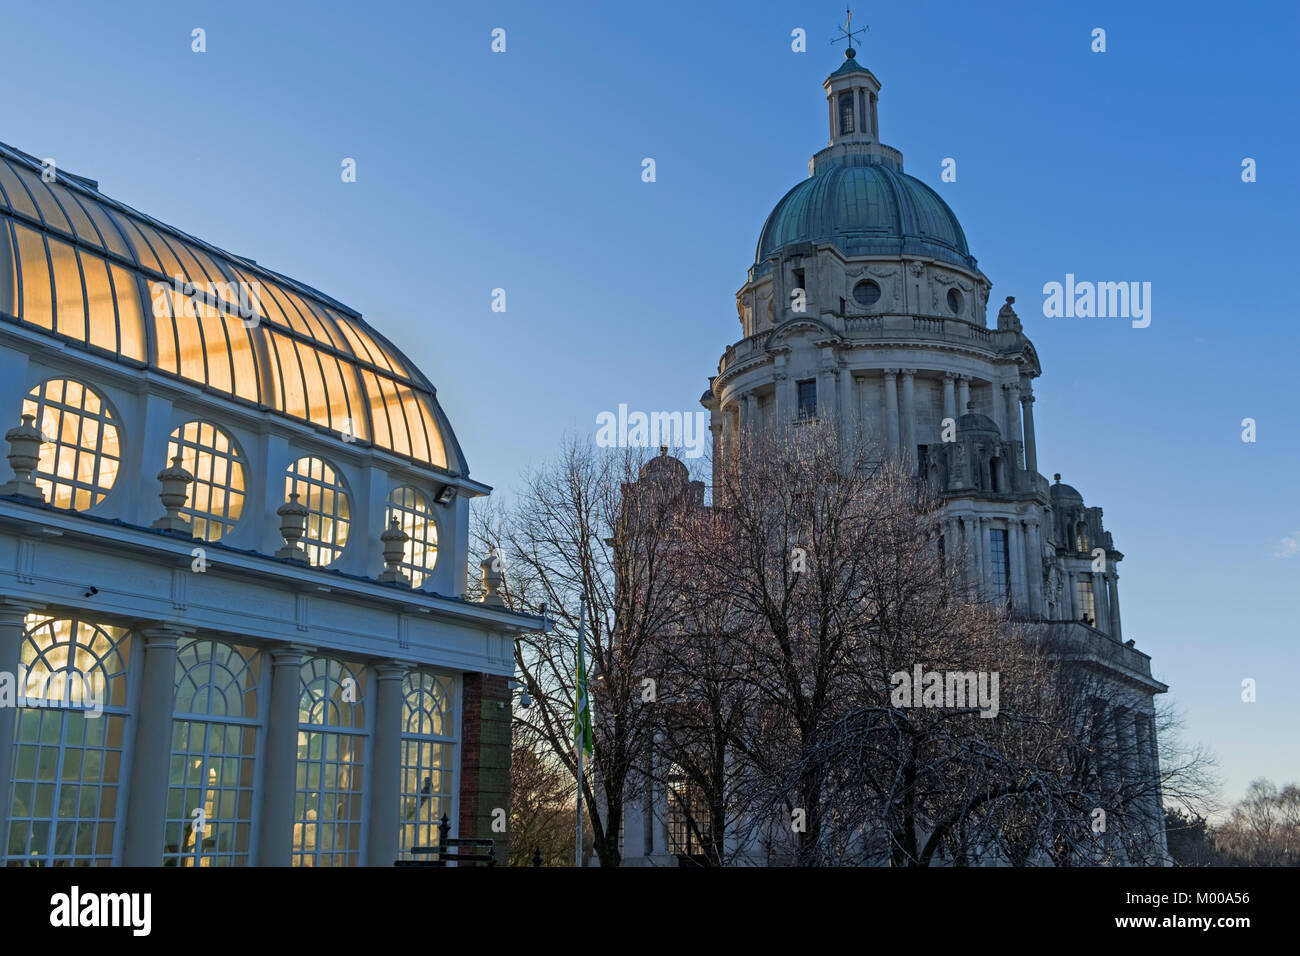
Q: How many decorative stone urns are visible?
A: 5